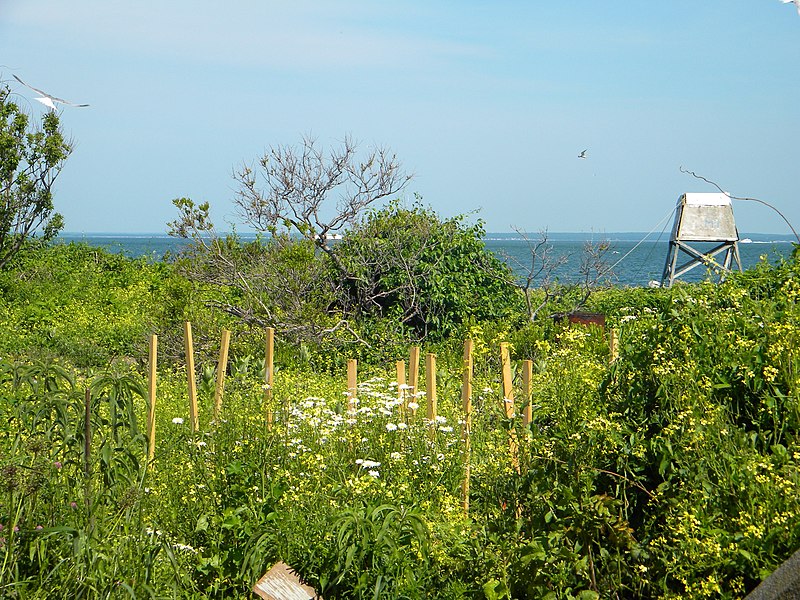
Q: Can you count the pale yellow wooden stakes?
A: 12